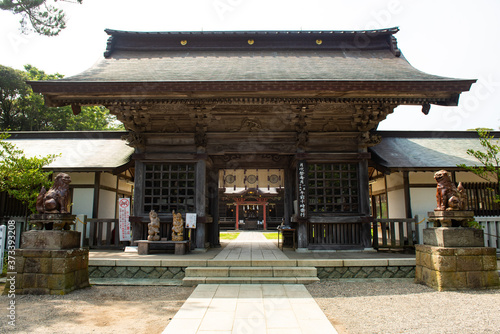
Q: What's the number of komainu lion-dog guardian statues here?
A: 2